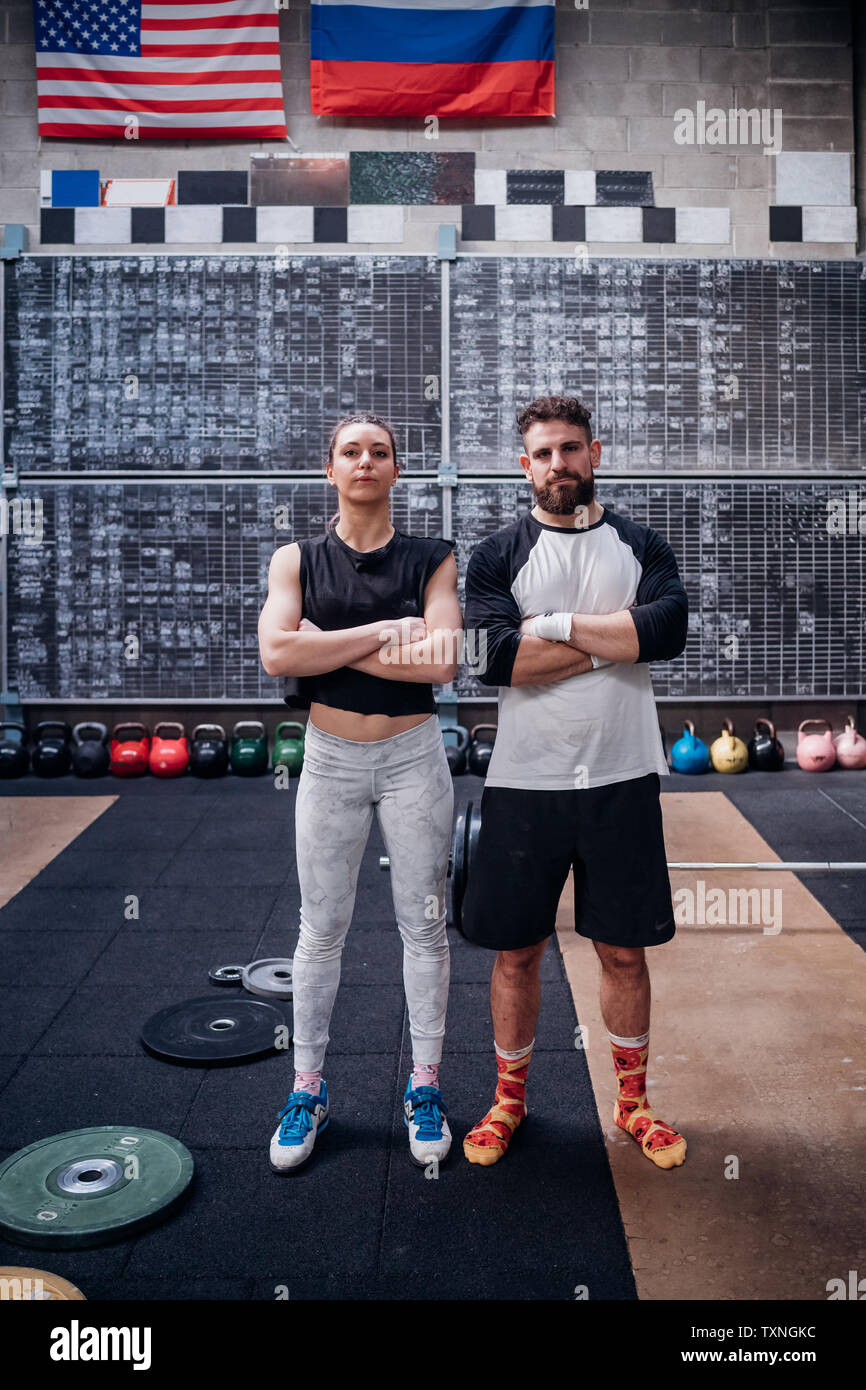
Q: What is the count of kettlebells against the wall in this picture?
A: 15